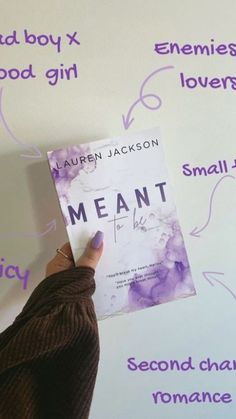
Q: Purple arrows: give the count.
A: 5